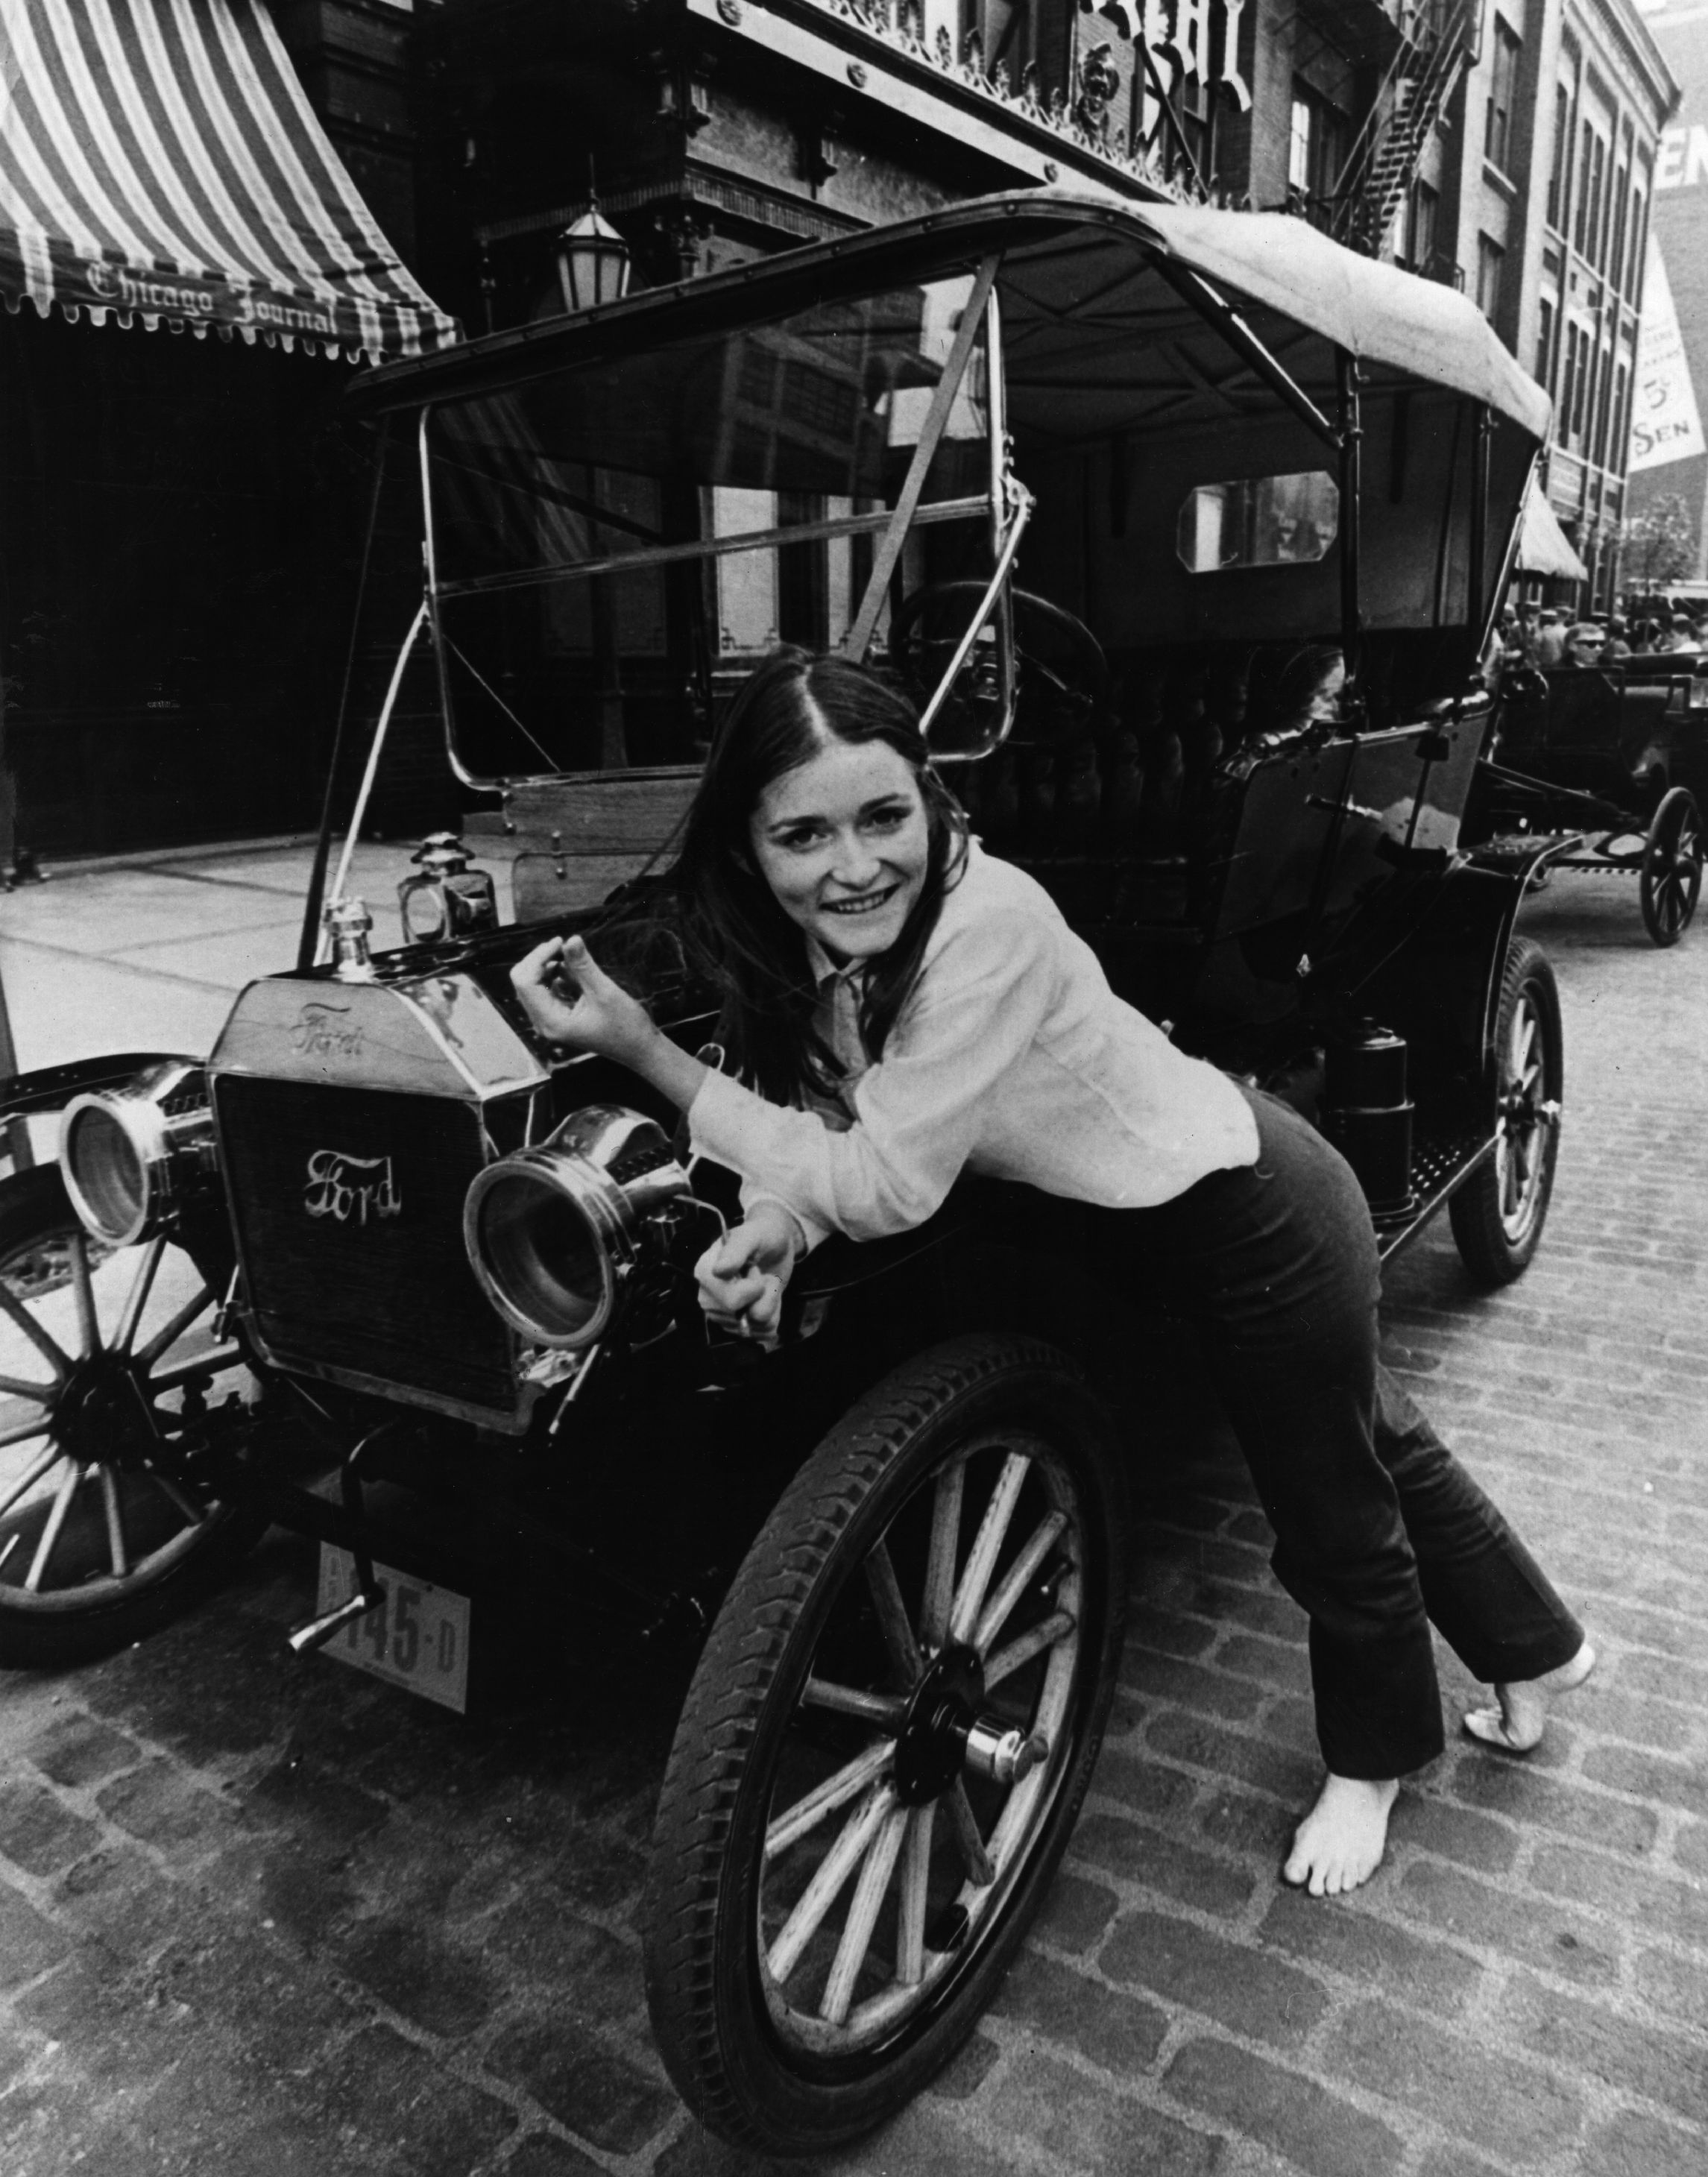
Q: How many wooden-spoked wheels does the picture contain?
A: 4